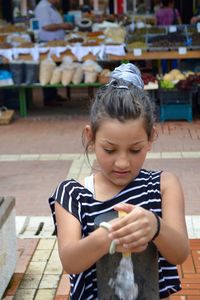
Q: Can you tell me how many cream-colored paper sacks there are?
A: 5